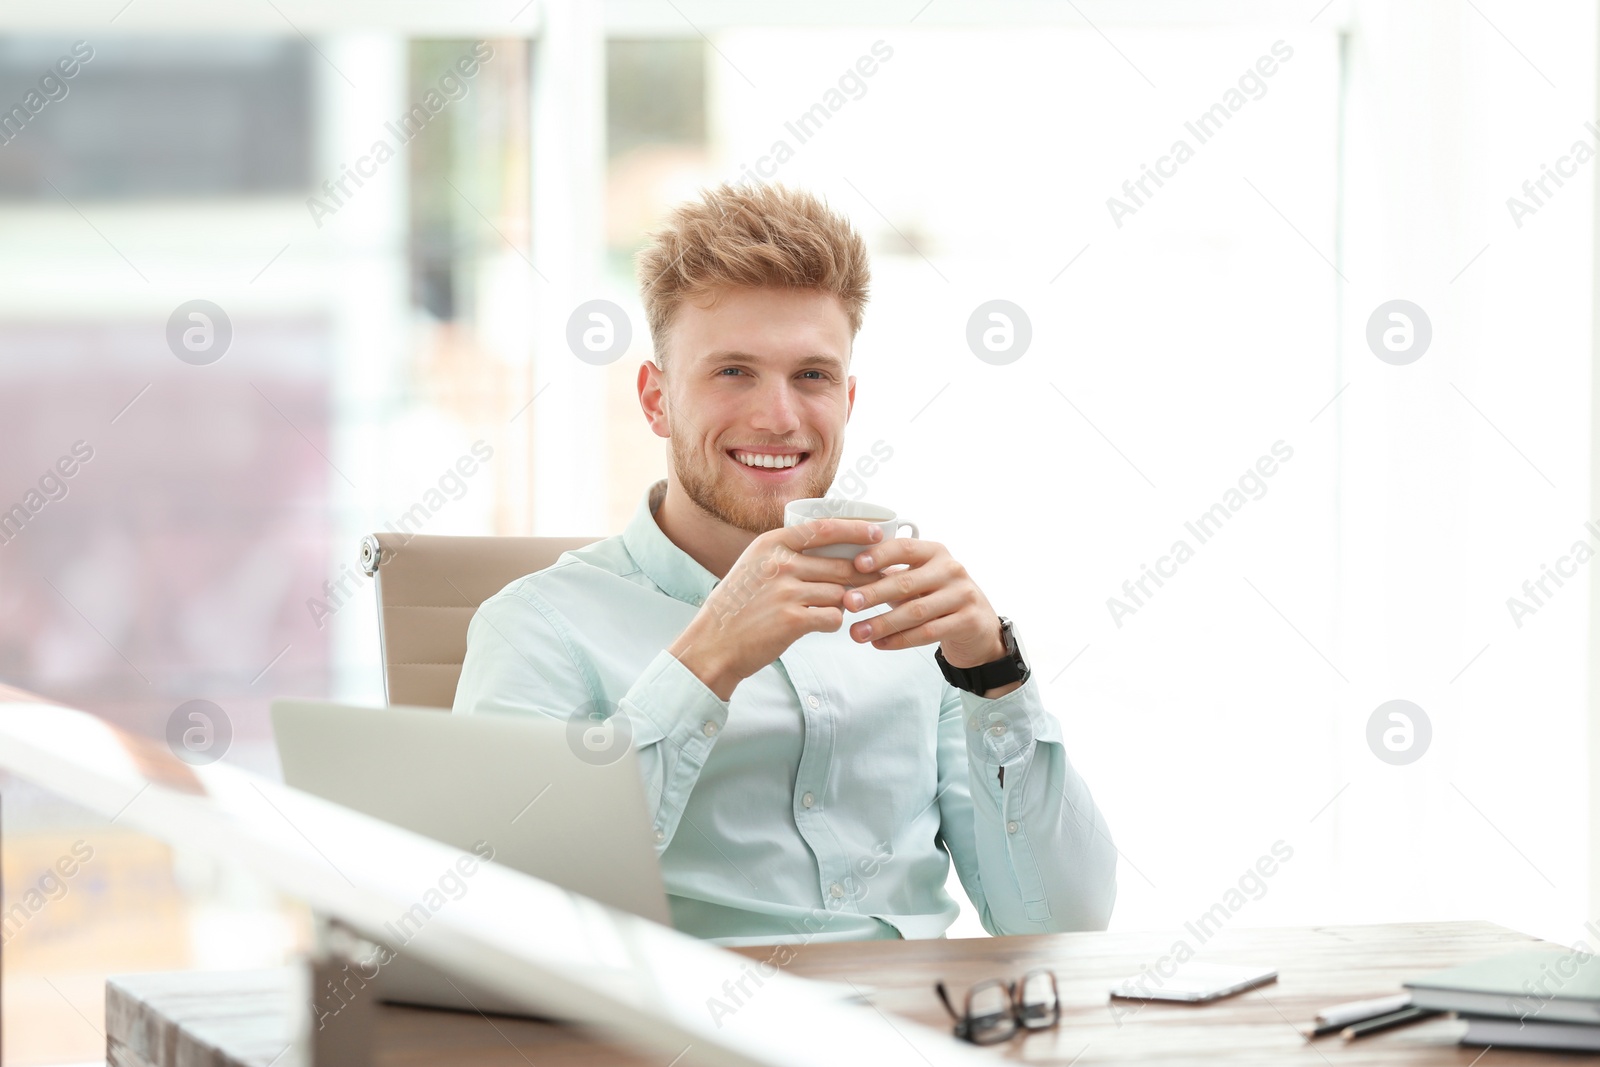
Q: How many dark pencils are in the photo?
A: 2